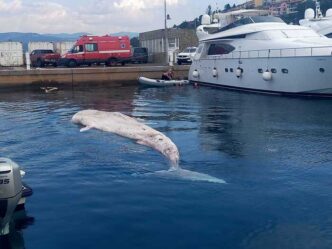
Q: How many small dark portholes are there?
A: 7